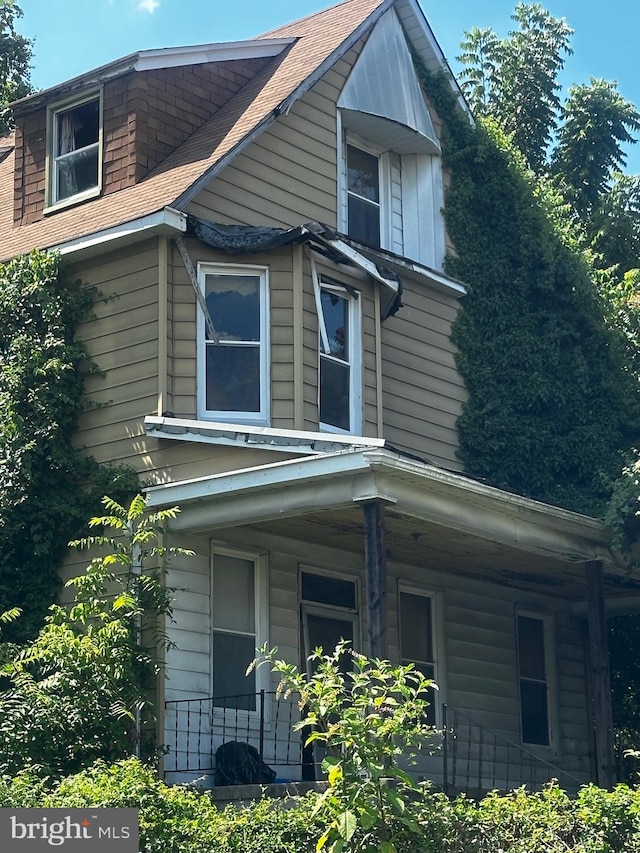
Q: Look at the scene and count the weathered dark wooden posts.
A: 2